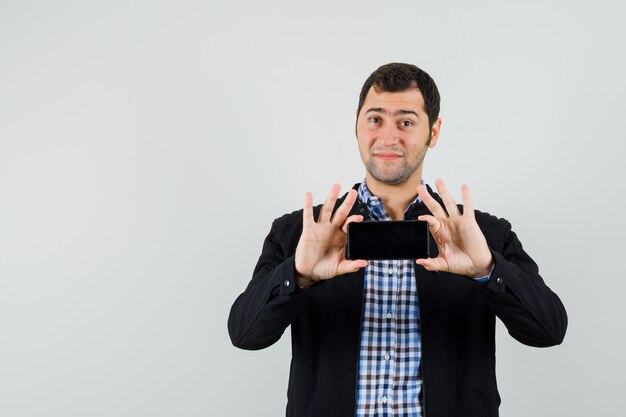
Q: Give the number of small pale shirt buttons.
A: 4